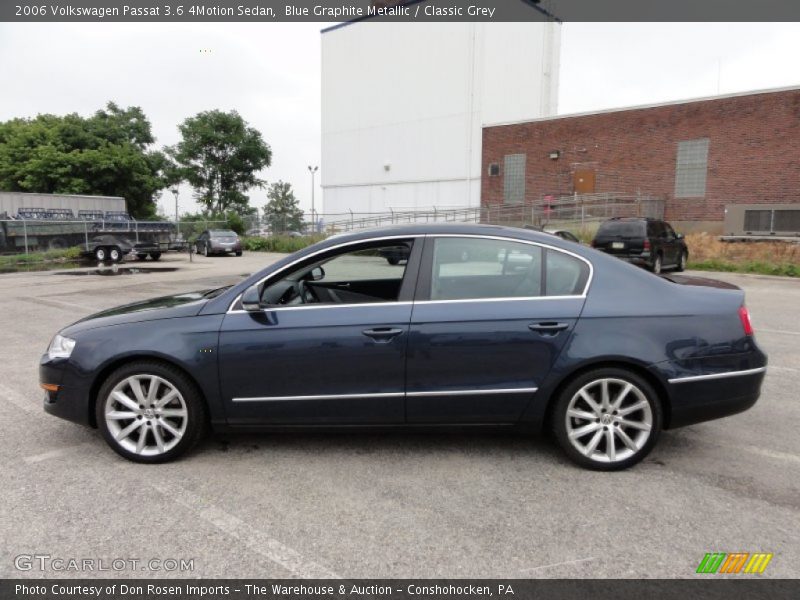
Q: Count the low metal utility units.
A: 1